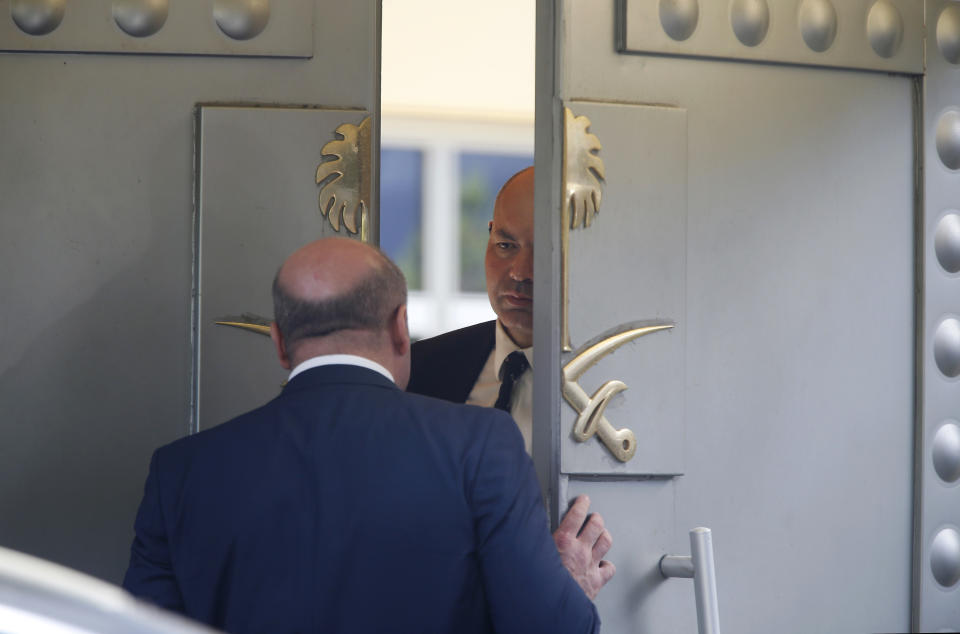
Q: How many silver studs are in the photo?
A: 13